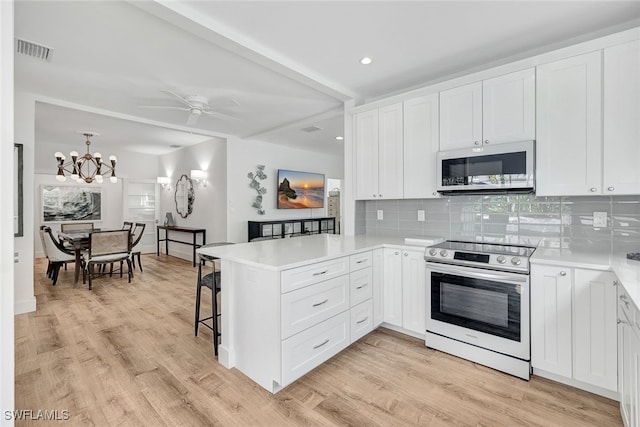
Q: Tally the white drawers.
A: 6